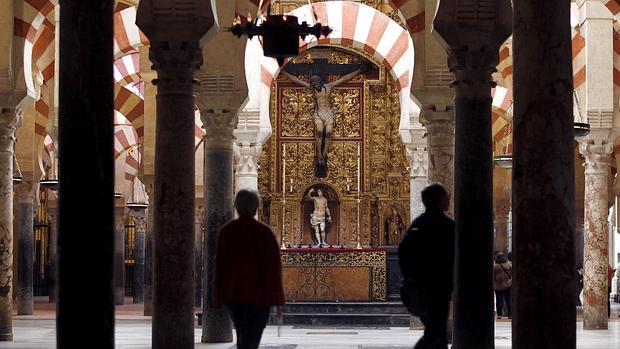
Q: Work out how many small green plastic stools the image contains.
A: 0